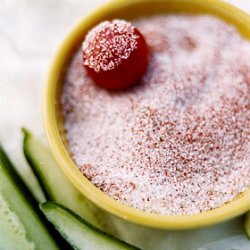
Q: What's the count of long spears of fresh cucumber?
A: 3